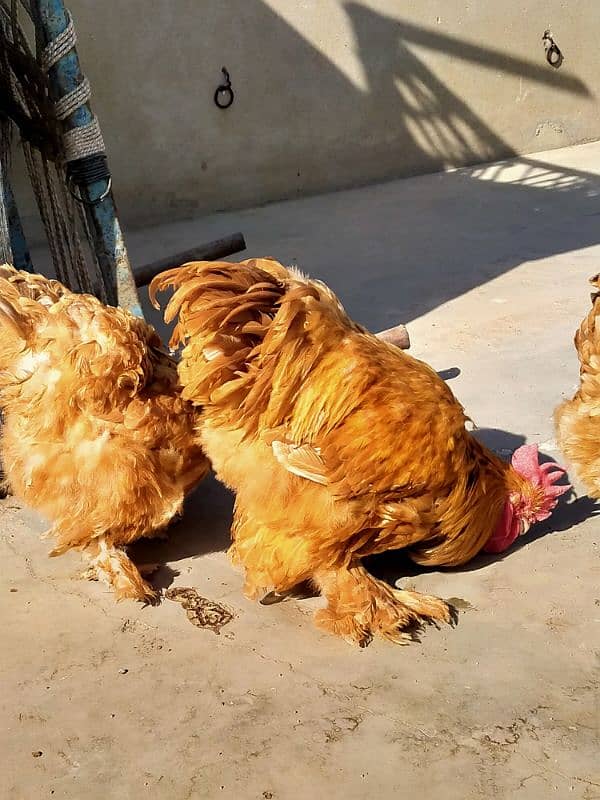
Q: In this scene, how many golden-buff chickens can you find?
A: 3